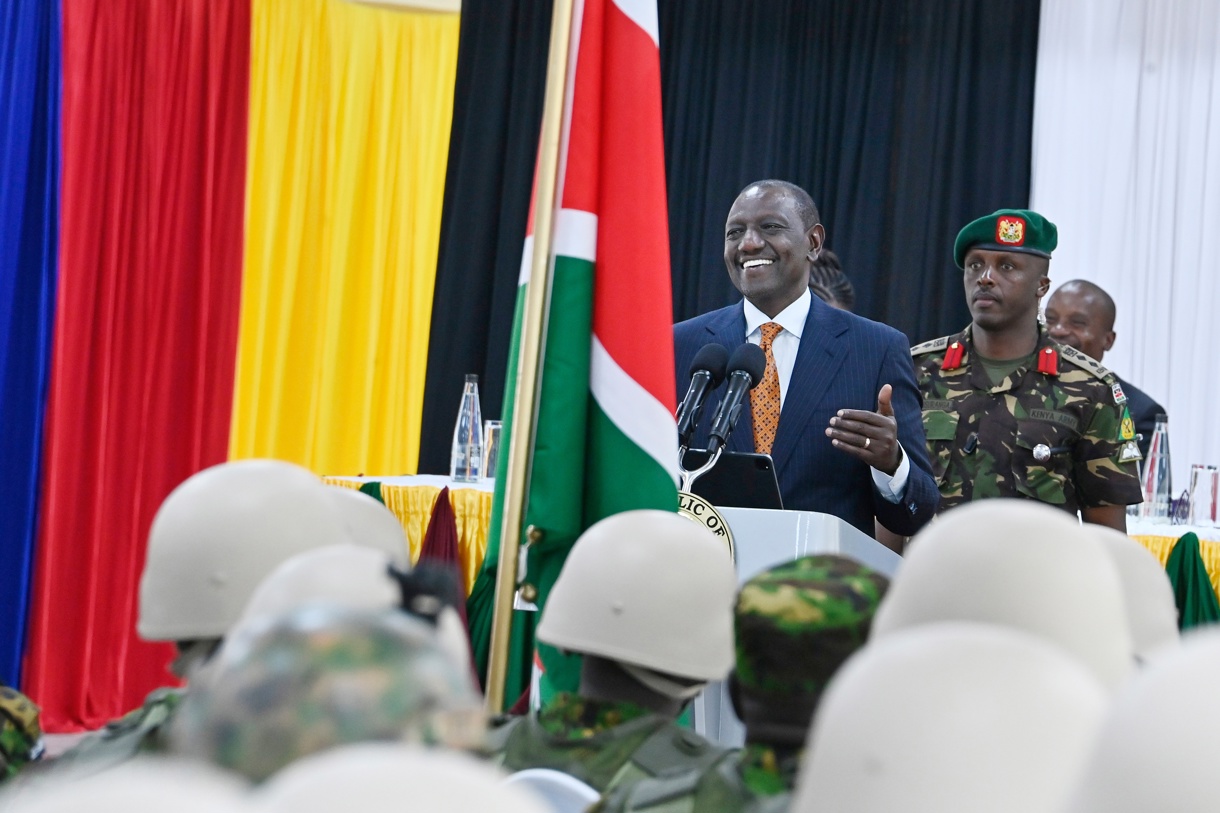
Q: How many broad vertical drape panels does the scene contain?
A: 5